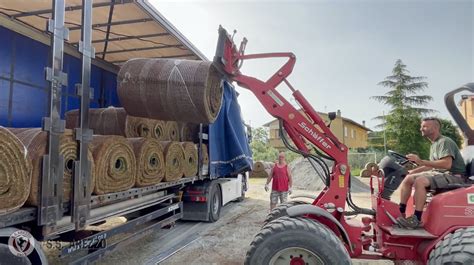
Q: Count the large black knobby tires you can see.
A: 3